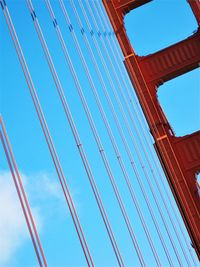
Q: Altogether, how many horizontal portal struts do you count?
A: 3